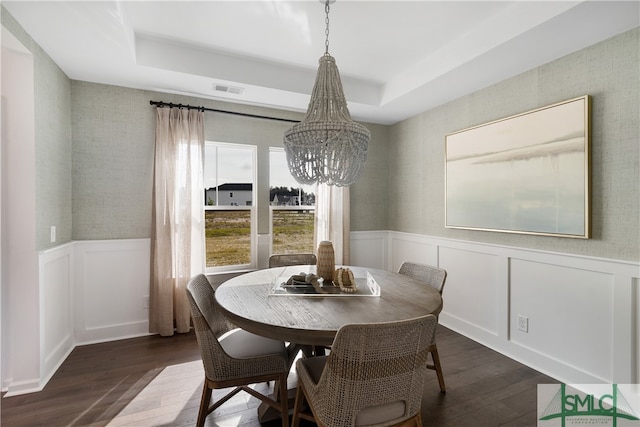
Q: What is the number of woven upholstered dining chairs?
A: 4